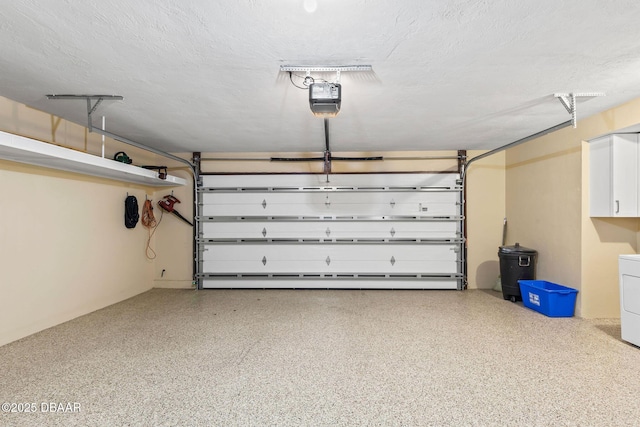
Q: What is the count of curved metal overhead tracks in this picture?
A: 2